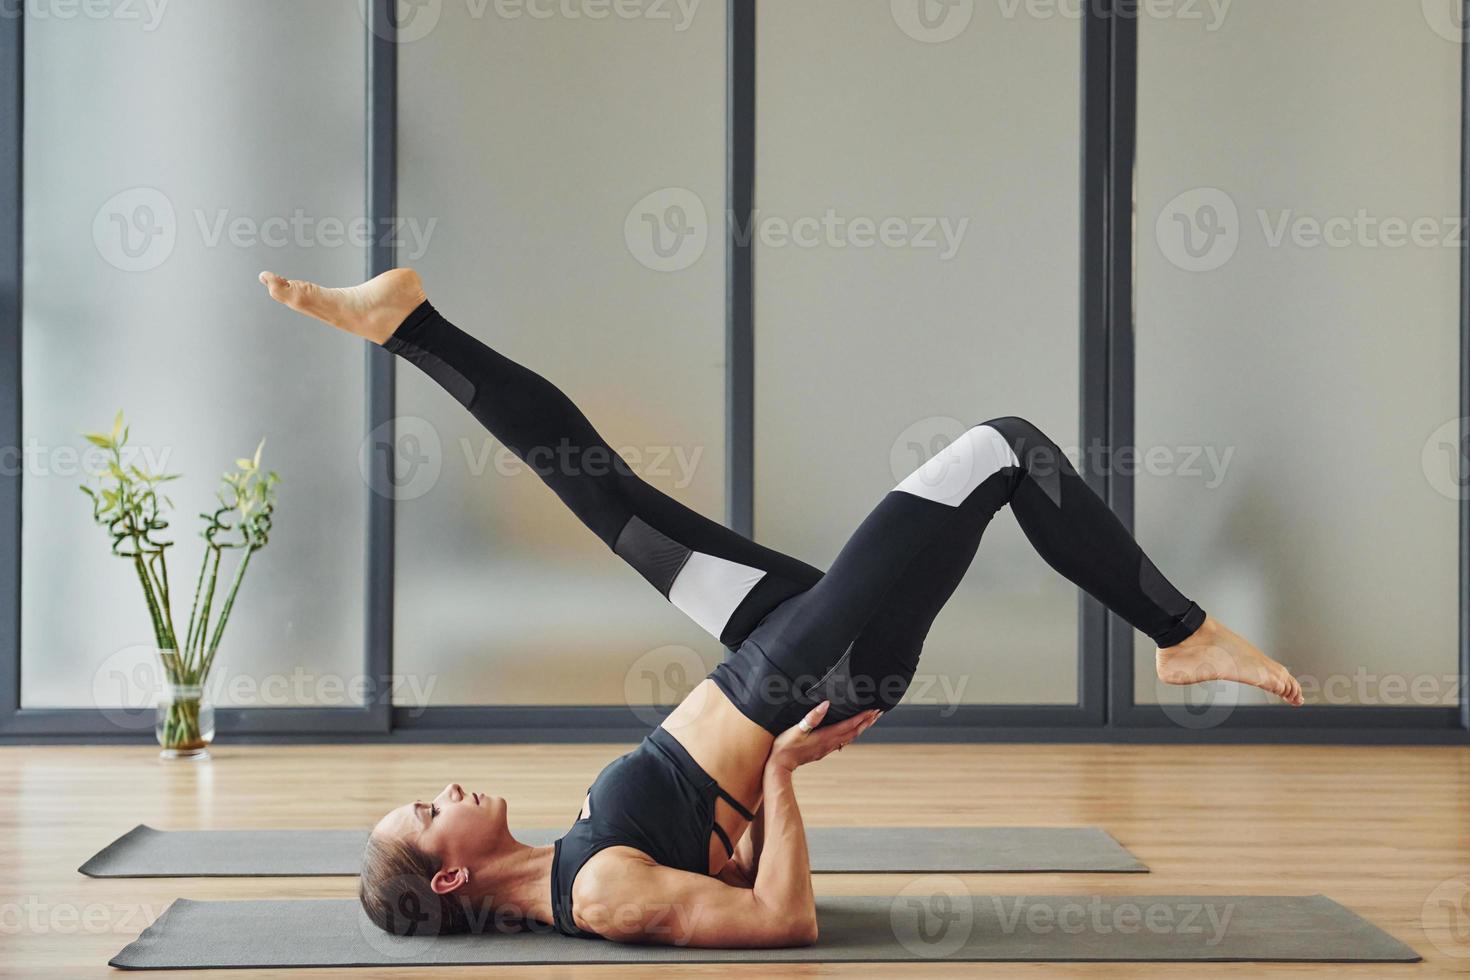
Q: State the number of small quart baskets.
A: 0